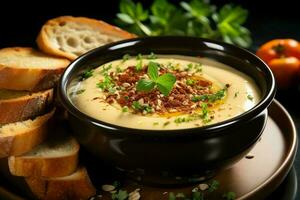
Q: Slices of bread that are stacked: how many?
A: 6